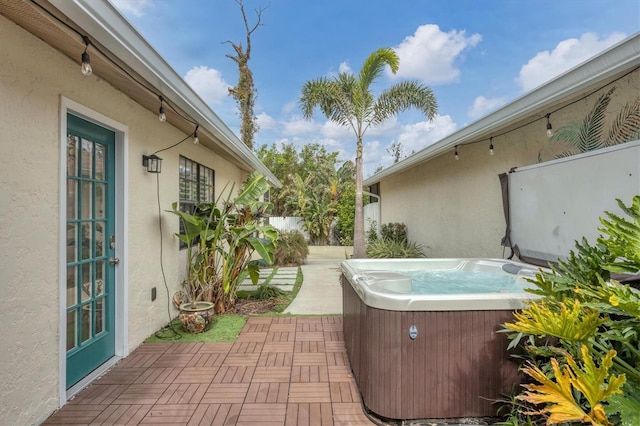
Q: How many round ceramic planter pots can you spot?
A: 1